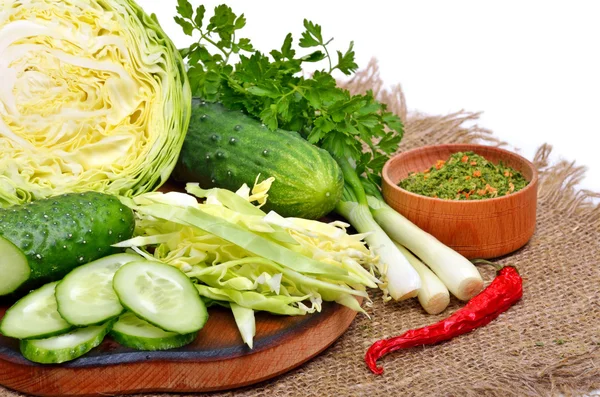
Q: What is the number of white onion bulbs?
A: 3